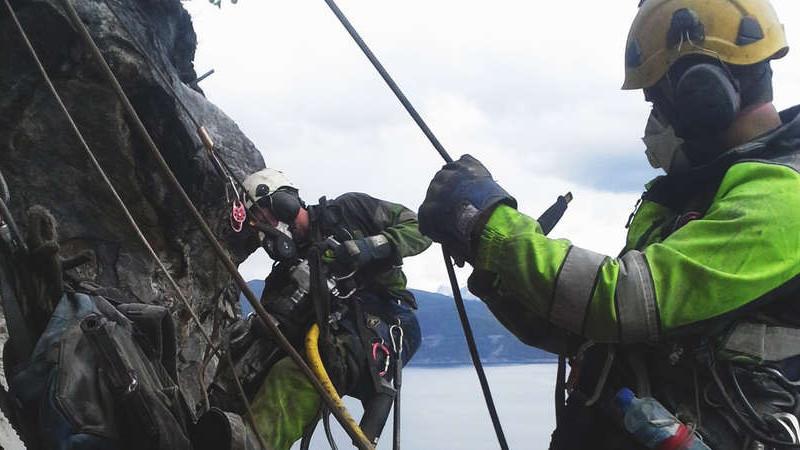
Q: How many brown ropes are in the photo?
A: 2